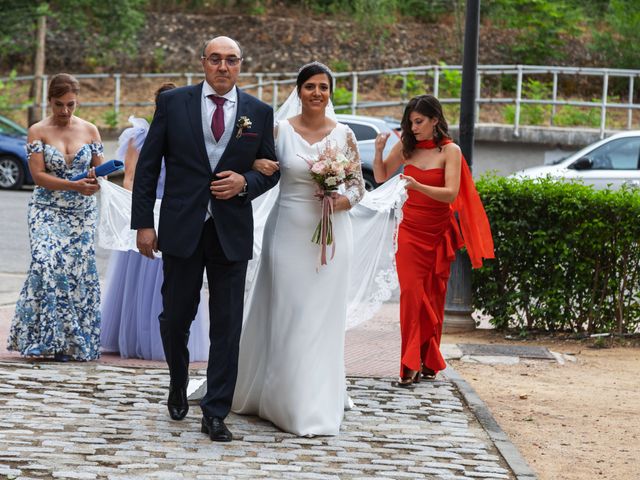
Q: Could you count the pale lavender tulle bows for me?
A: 1